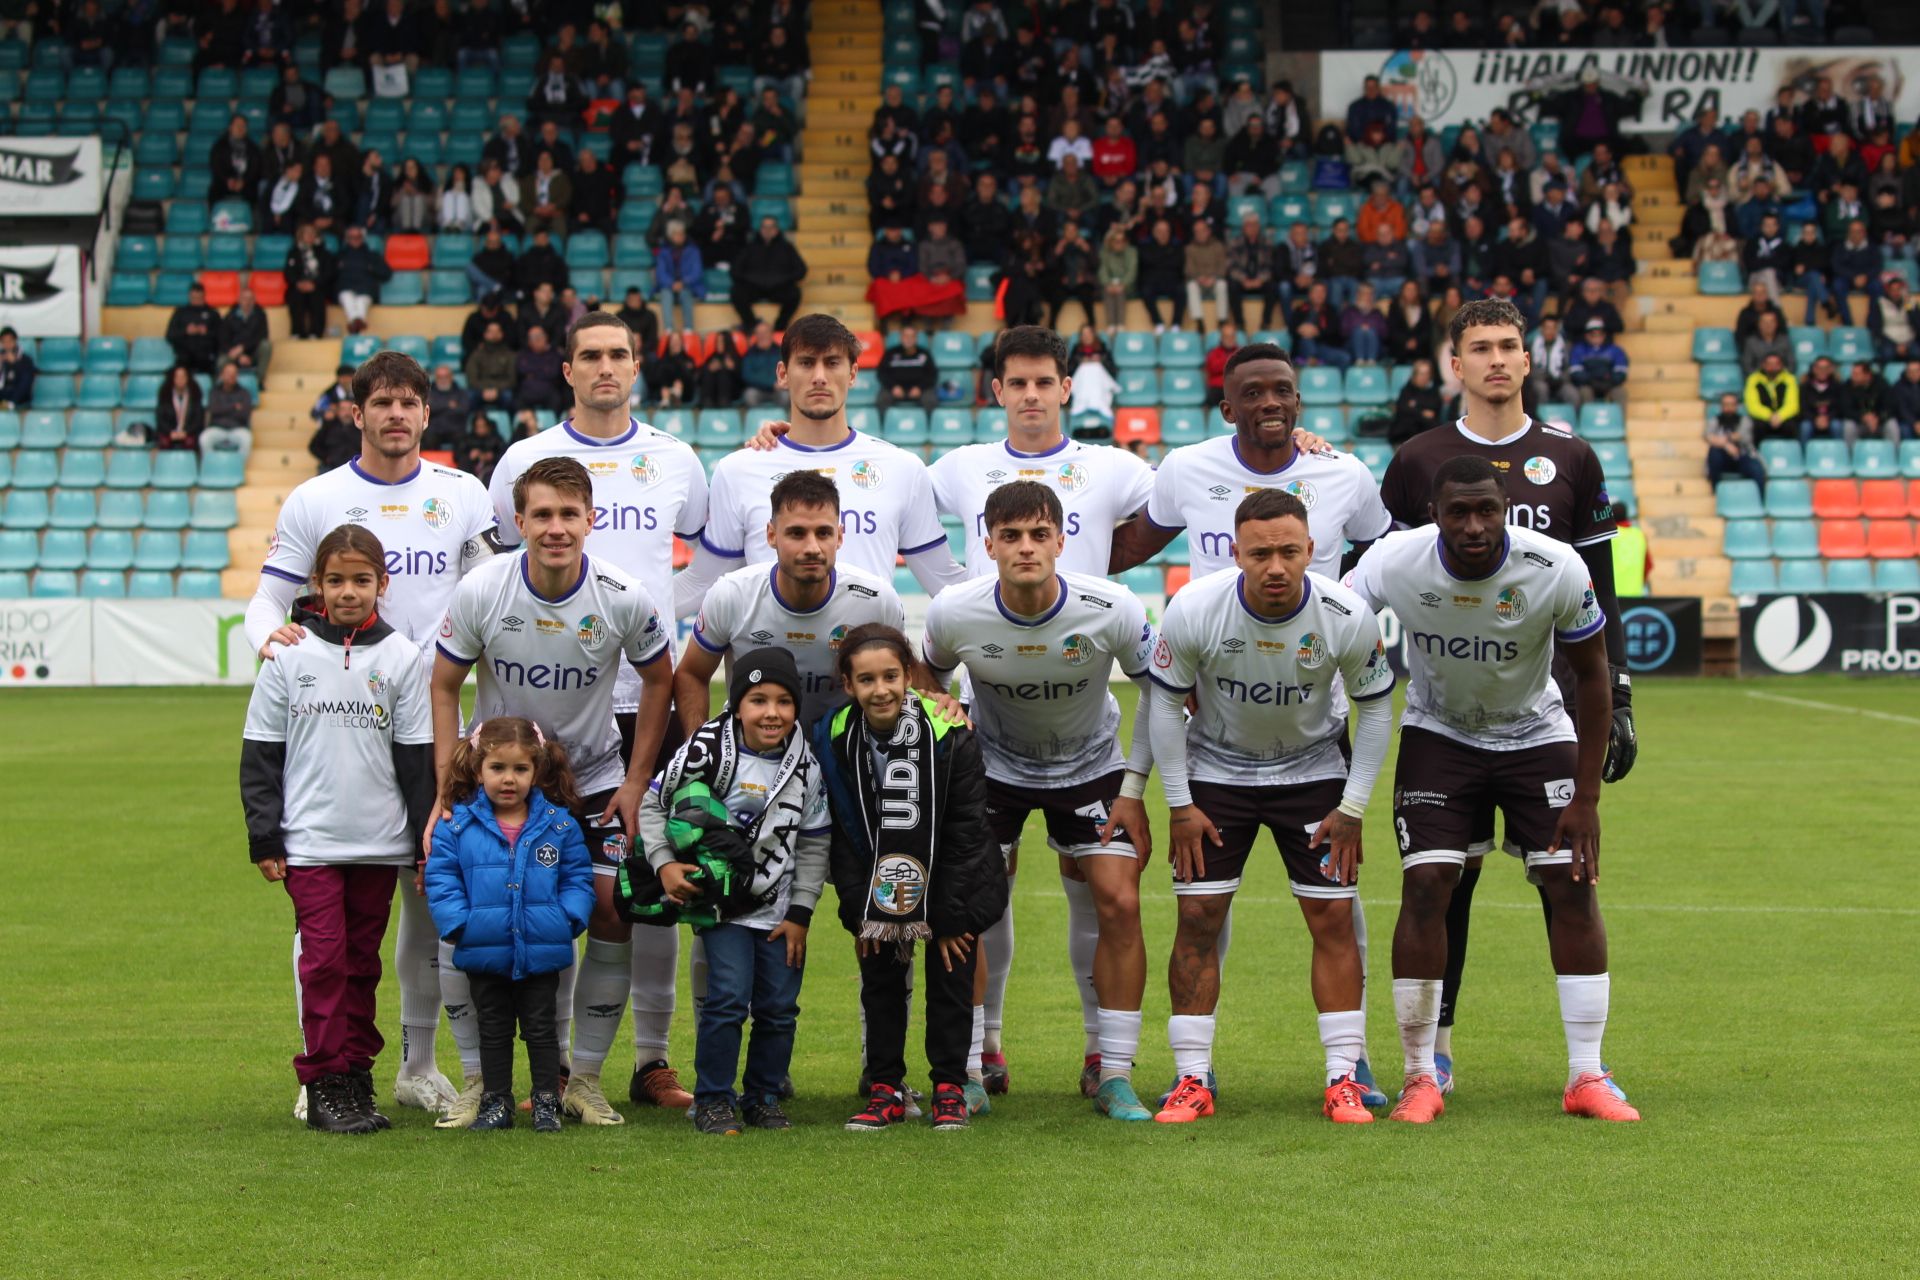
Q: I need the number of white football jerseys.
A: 12